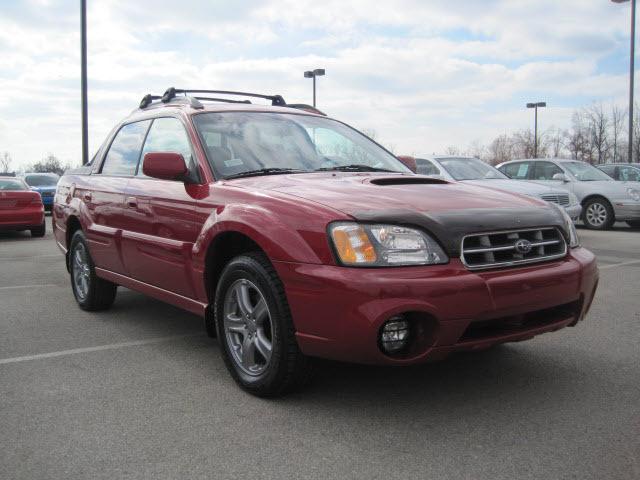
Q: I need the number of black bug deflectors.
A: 1